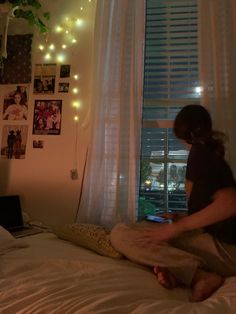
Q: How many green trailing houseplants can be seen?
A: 1